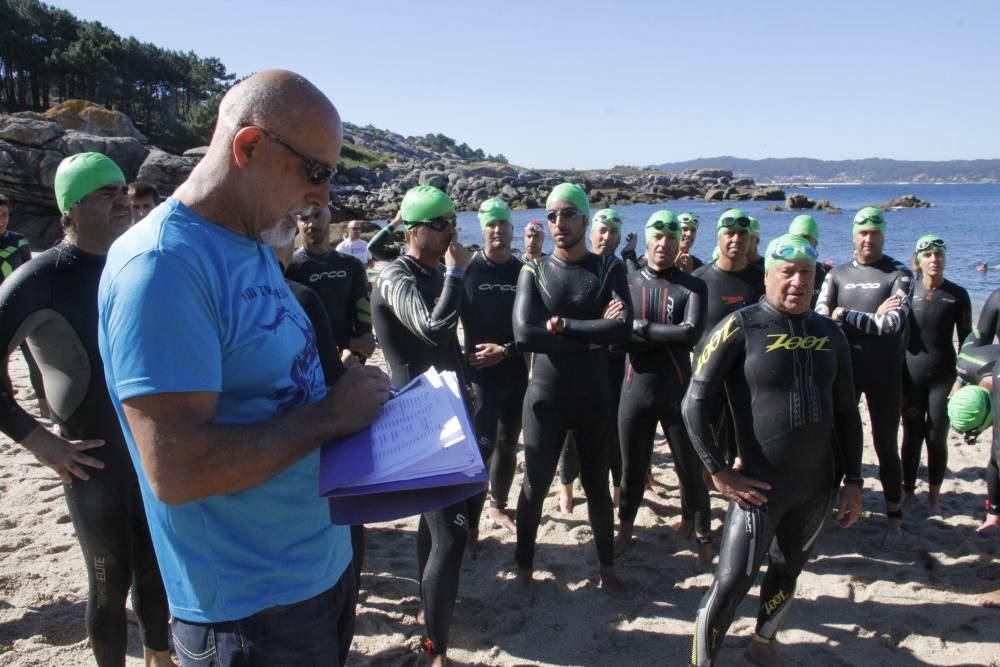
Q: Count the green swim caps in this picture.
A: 14